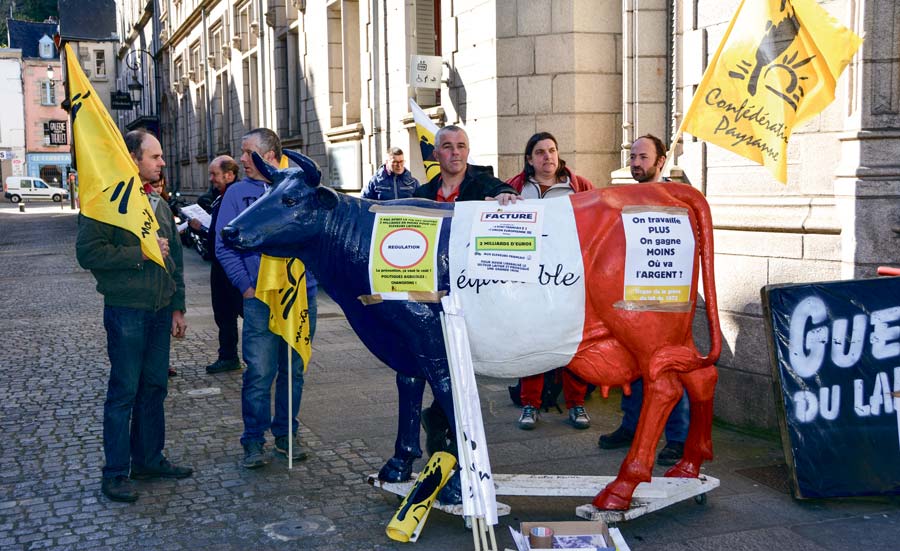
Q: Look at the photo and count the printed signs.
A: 3